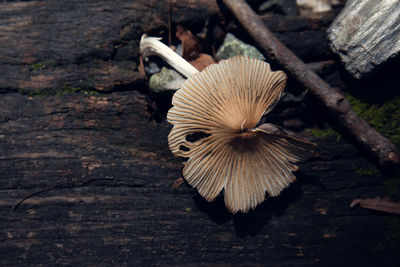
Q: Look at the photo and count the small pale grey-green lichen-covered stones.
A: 2